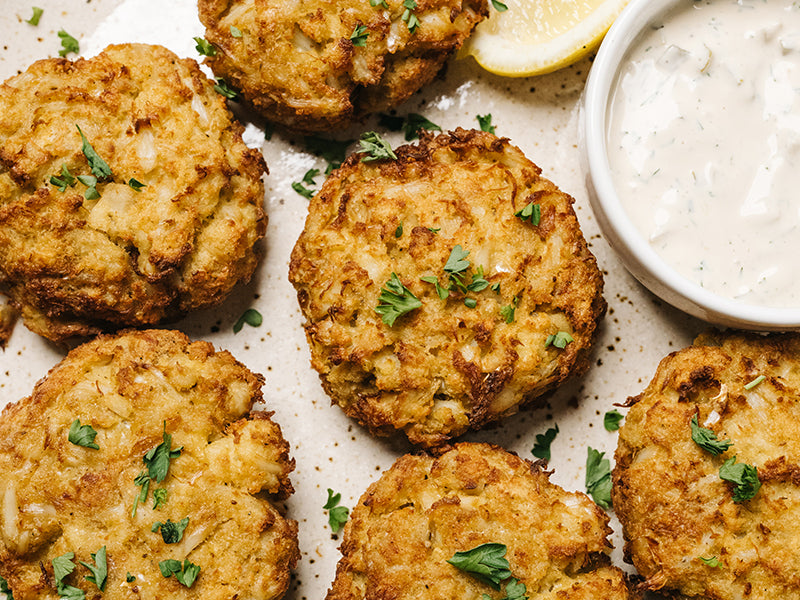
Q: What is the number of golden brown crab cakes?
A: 6